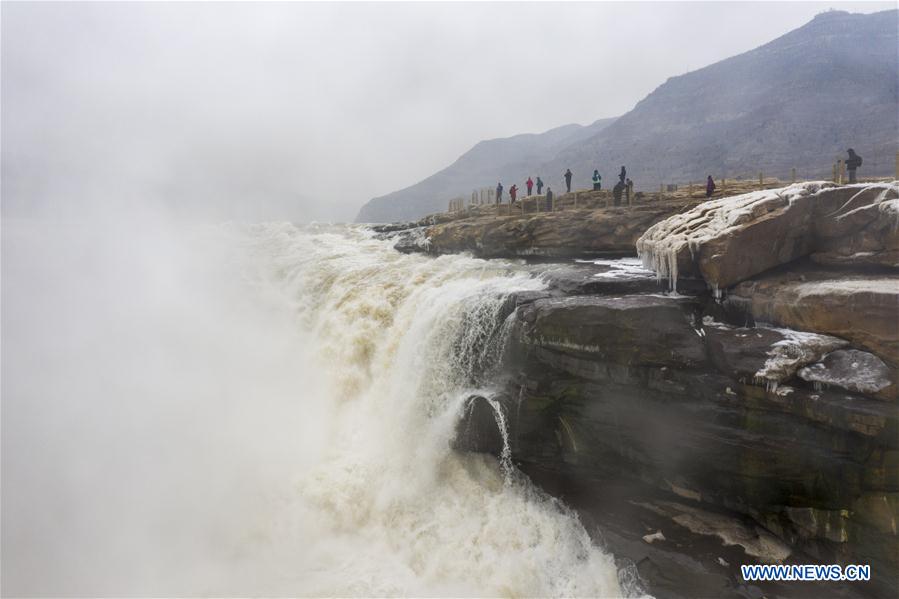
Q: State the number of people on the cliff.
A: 12